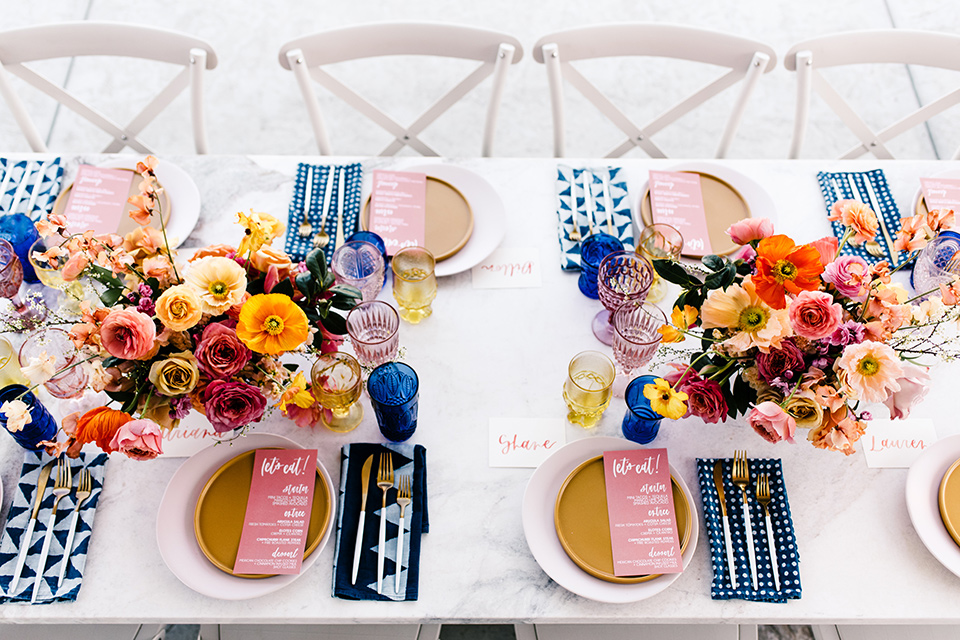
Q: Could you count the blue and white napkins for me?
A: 7